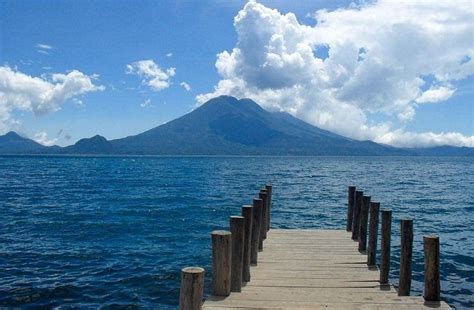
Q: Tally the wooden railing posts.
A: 15